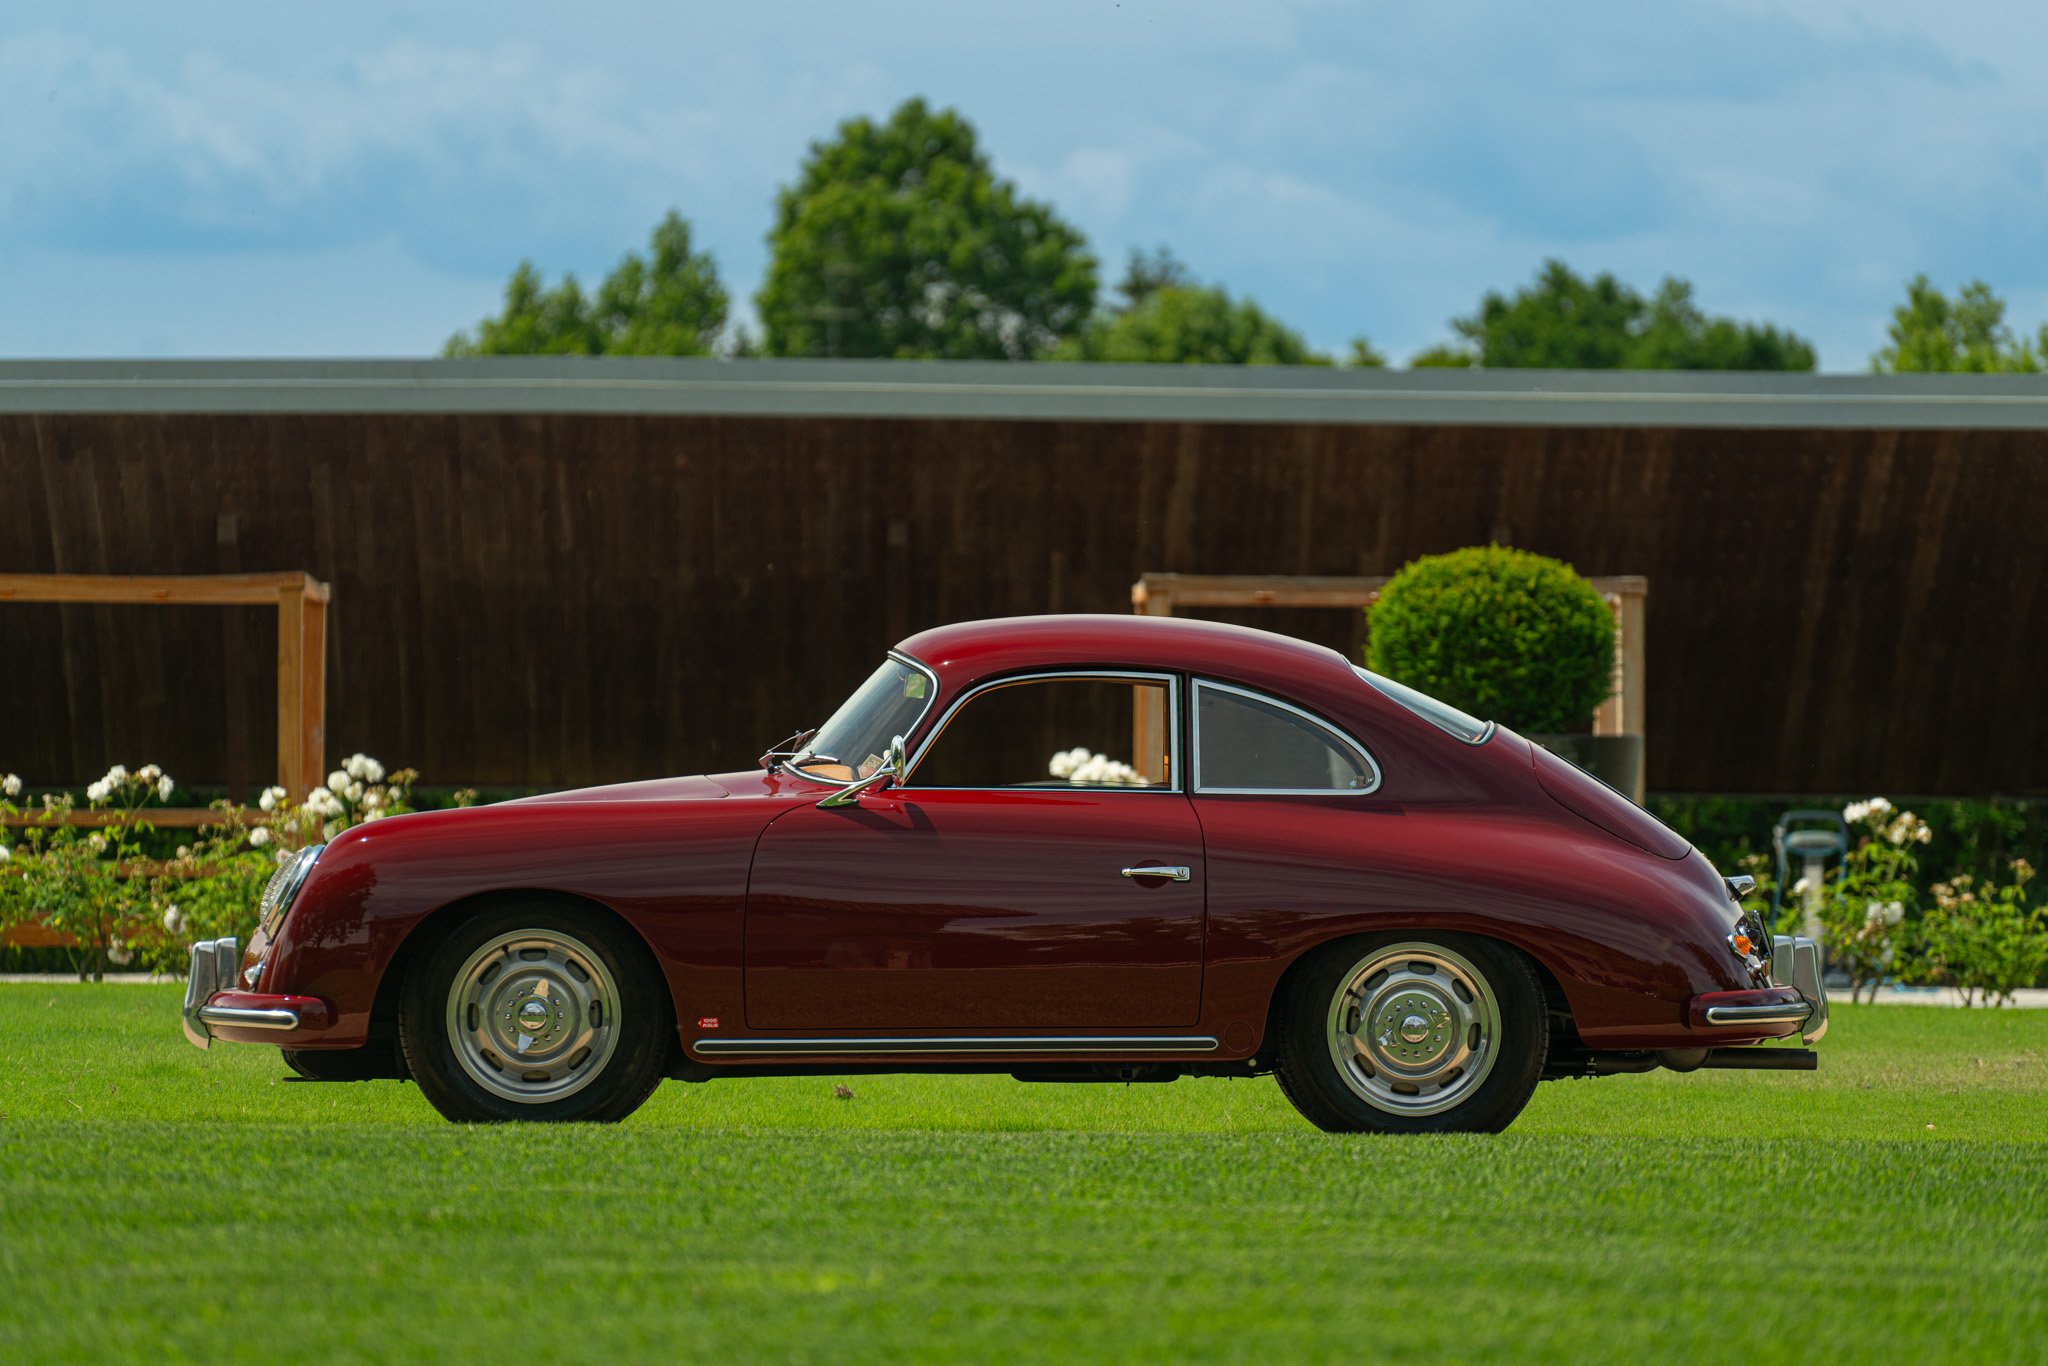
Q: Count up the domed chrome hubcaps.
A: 2